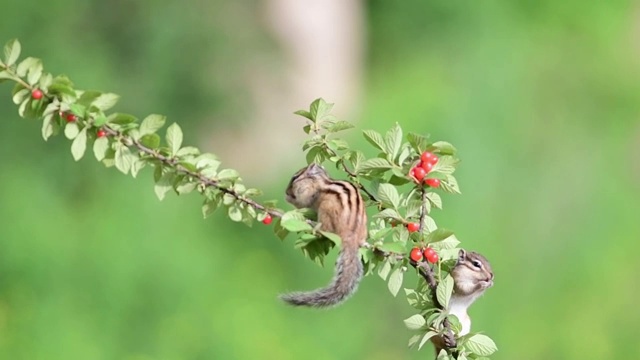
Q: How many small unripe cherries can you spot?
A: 0